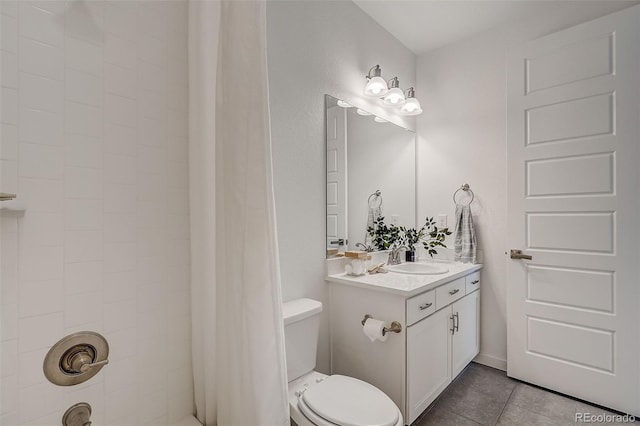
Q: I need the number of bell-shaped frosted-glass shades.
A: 3